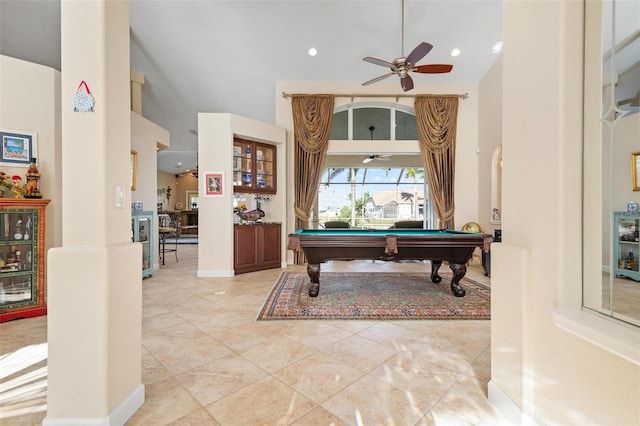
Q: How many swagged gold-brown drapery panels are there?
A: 2